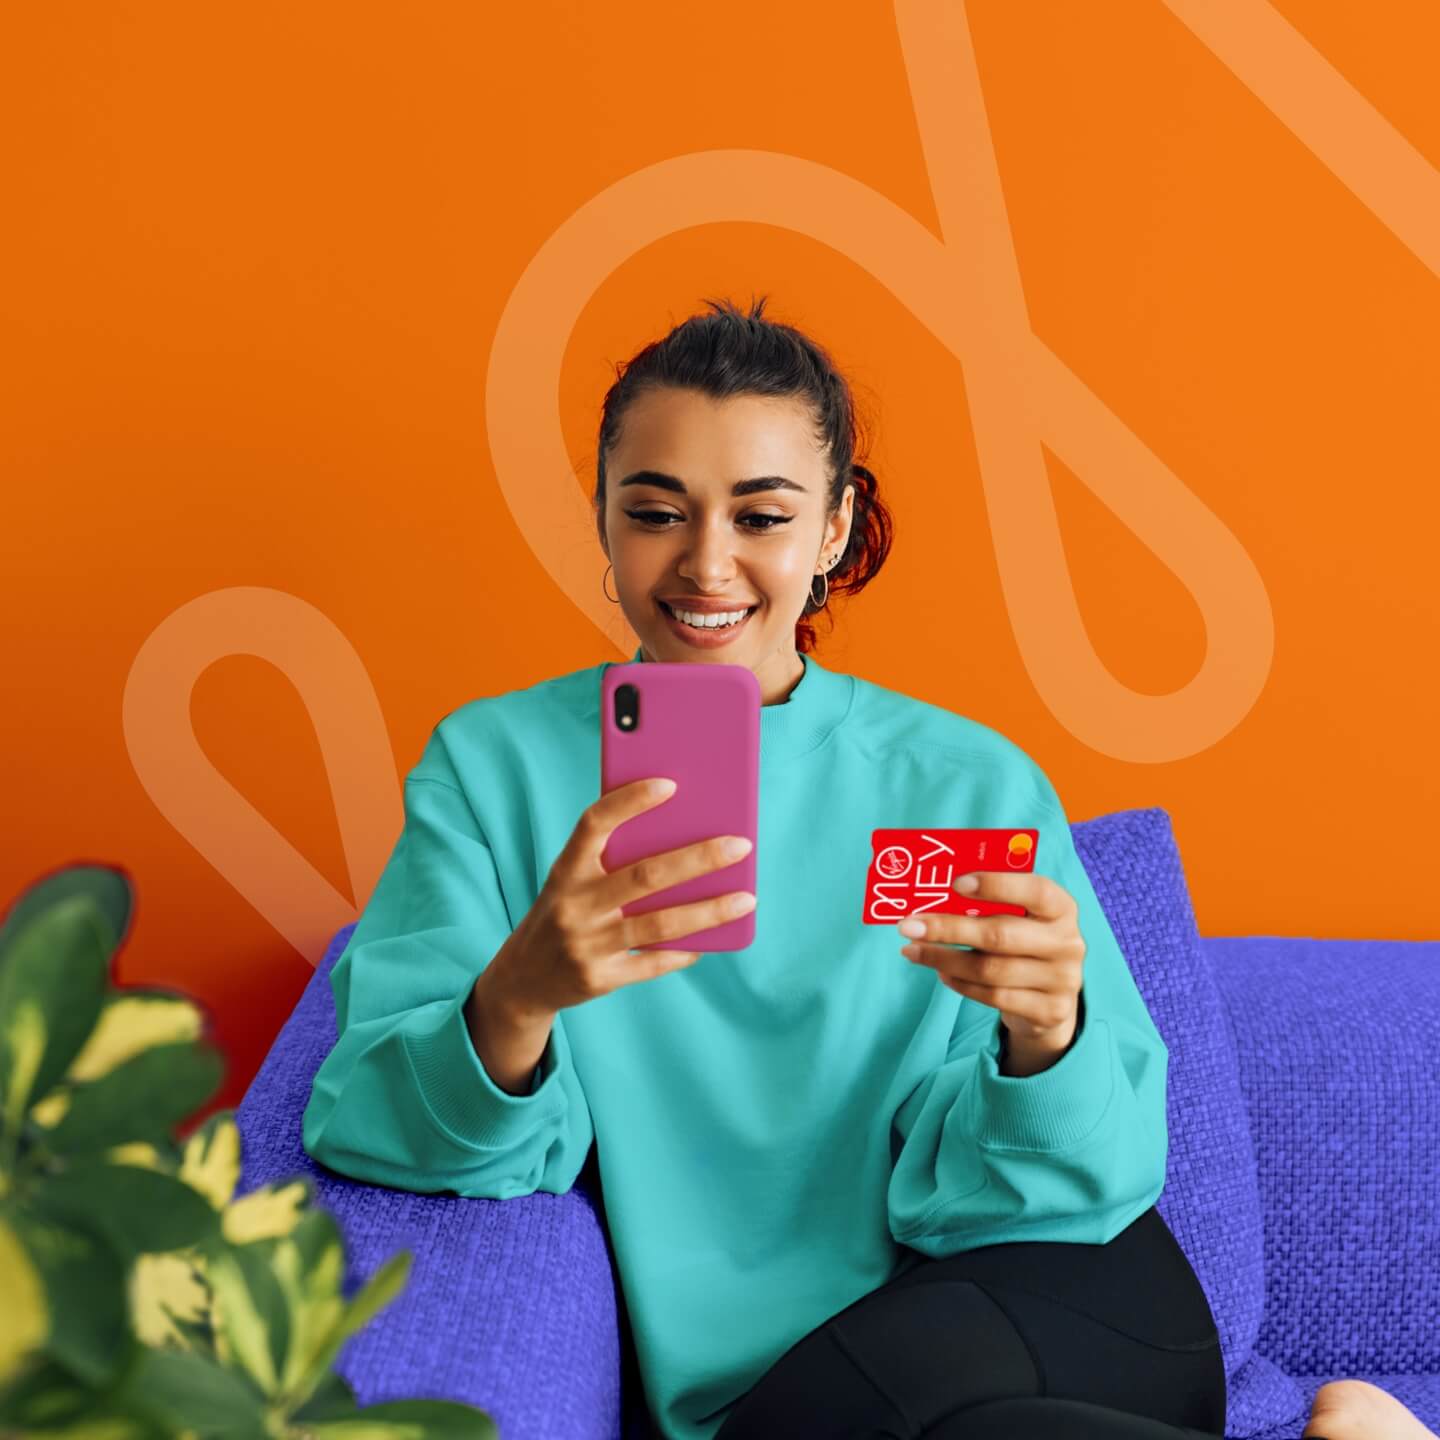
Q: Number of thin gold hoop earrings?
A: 2